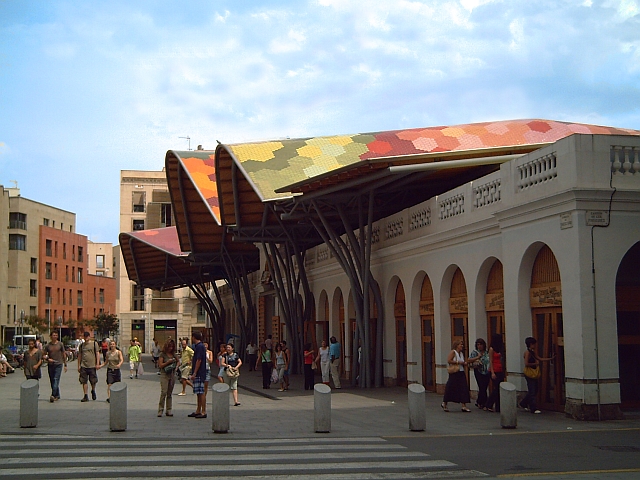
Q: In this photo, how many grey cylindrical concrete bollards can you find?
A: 6